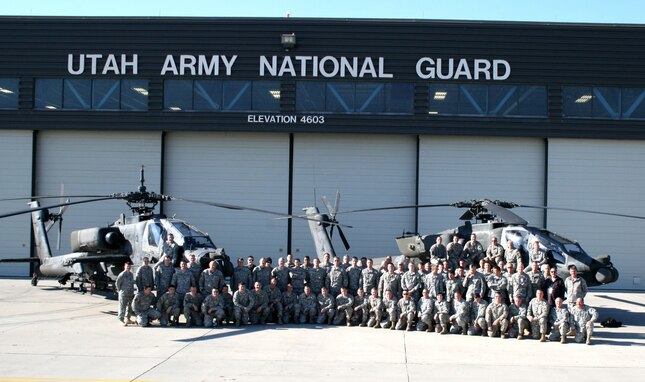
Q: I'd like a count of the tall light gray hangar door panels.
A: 6